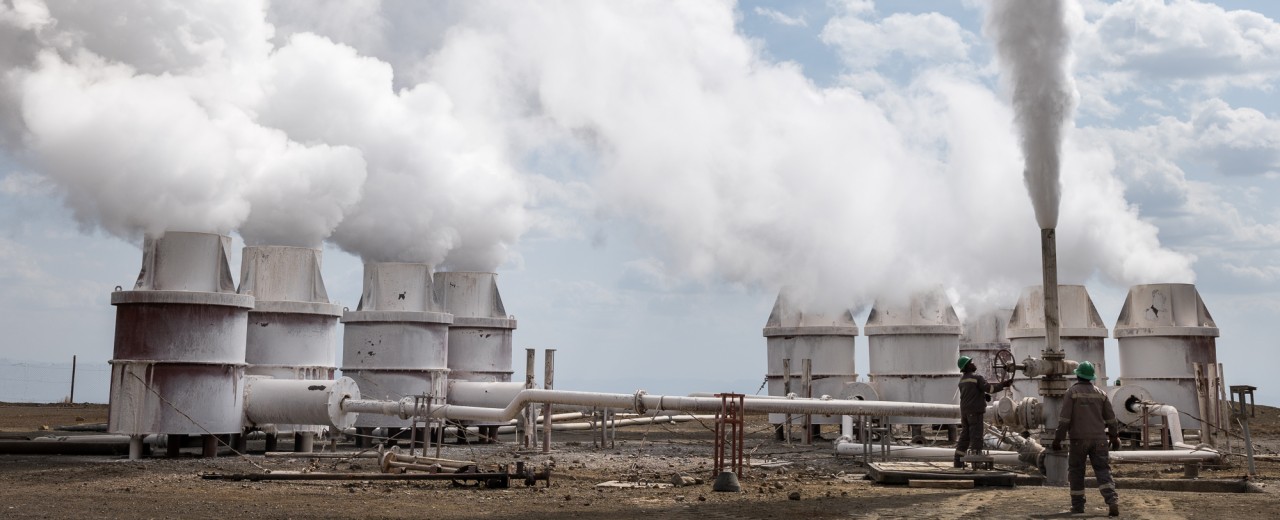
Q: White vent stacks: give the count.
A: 9